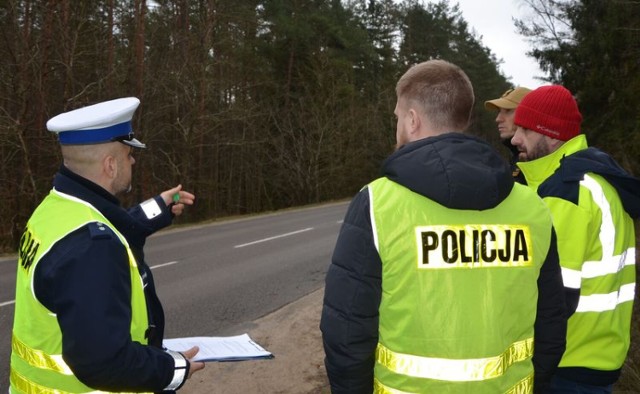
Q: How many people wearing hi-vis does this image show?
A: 3